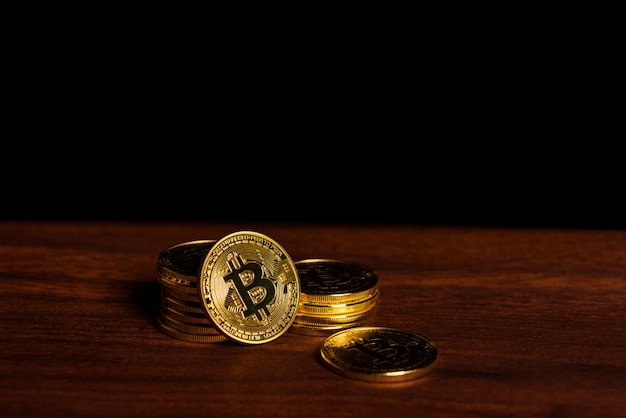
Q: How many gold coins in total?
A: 13